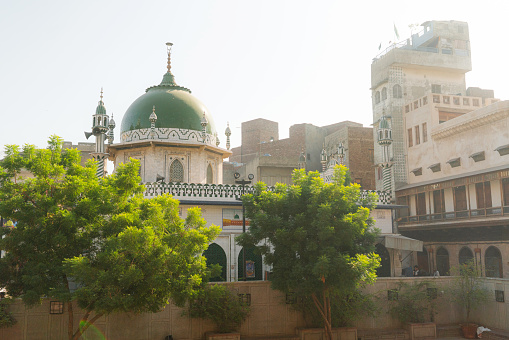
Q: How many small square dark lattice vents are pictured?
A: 6